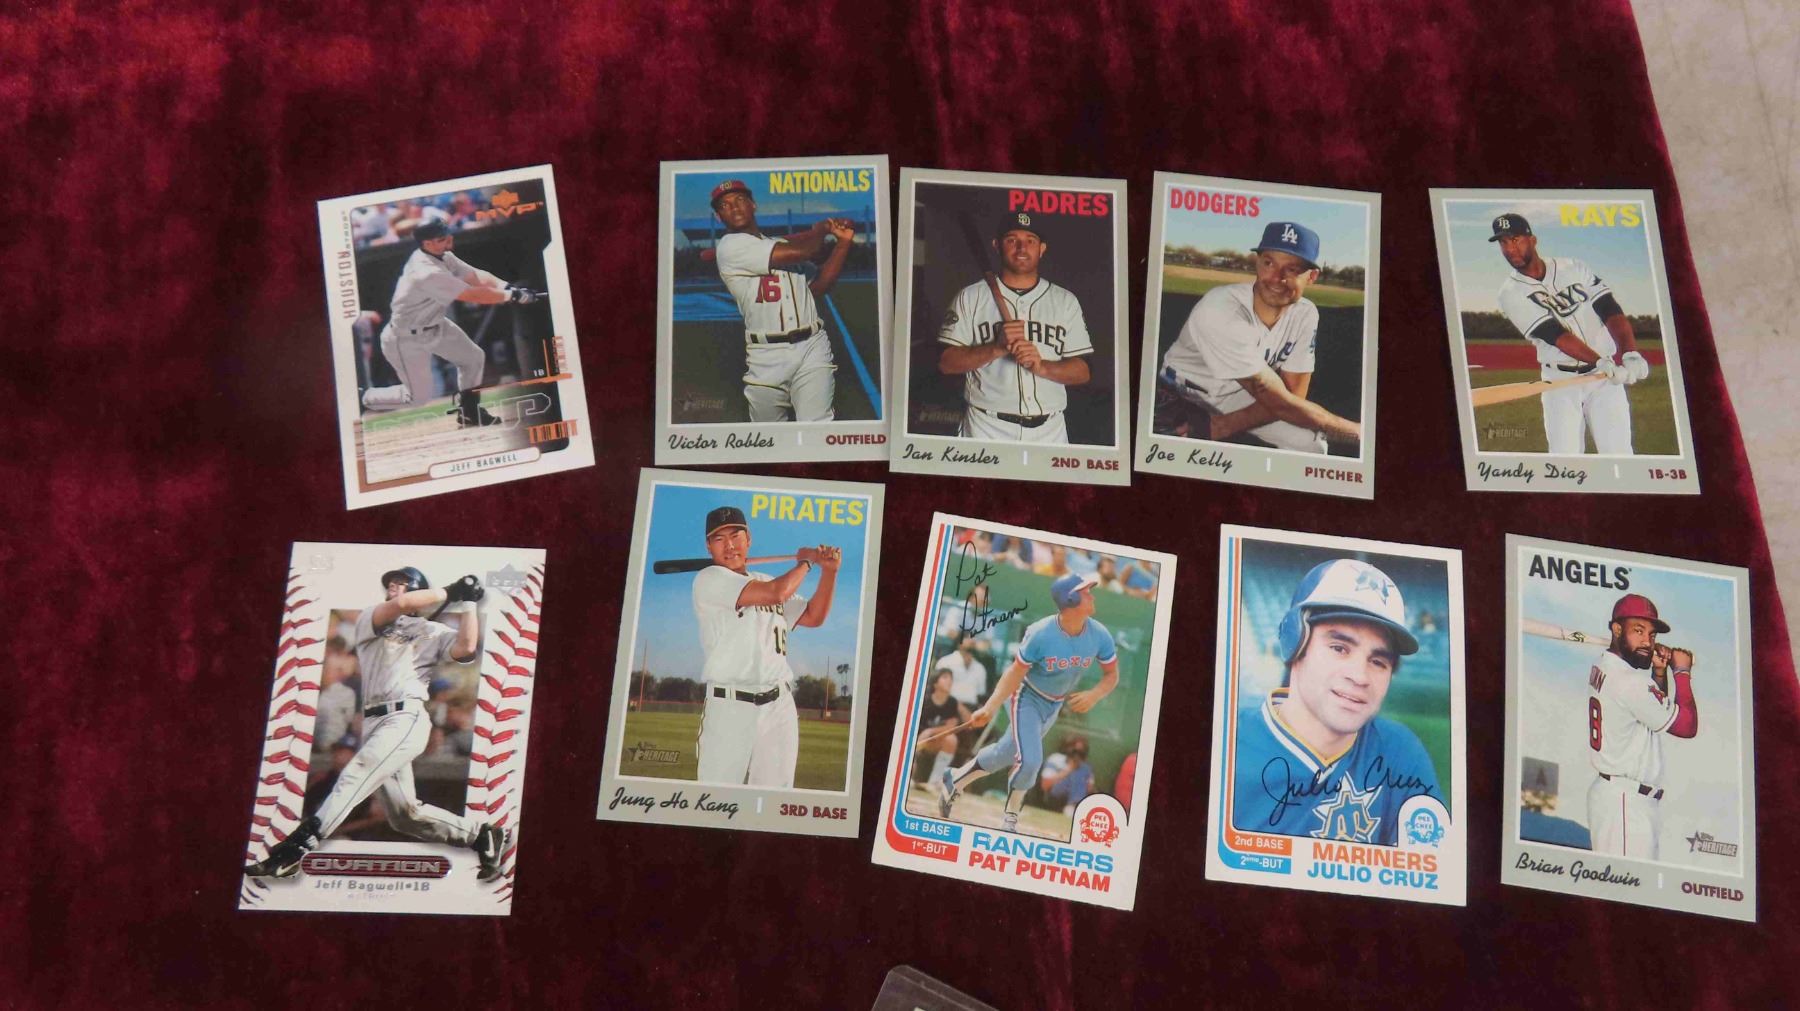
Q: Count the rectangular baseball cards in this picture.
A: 10